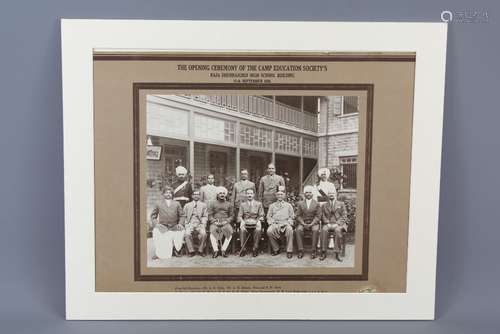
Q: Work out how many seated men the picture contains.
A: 7